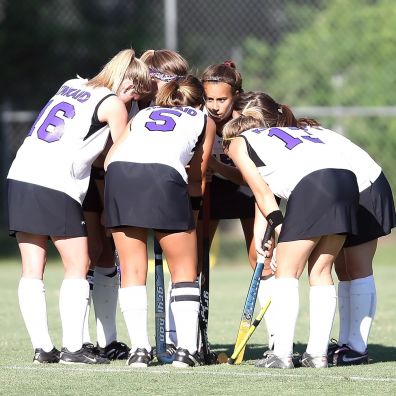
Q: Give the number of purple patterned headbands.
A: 1